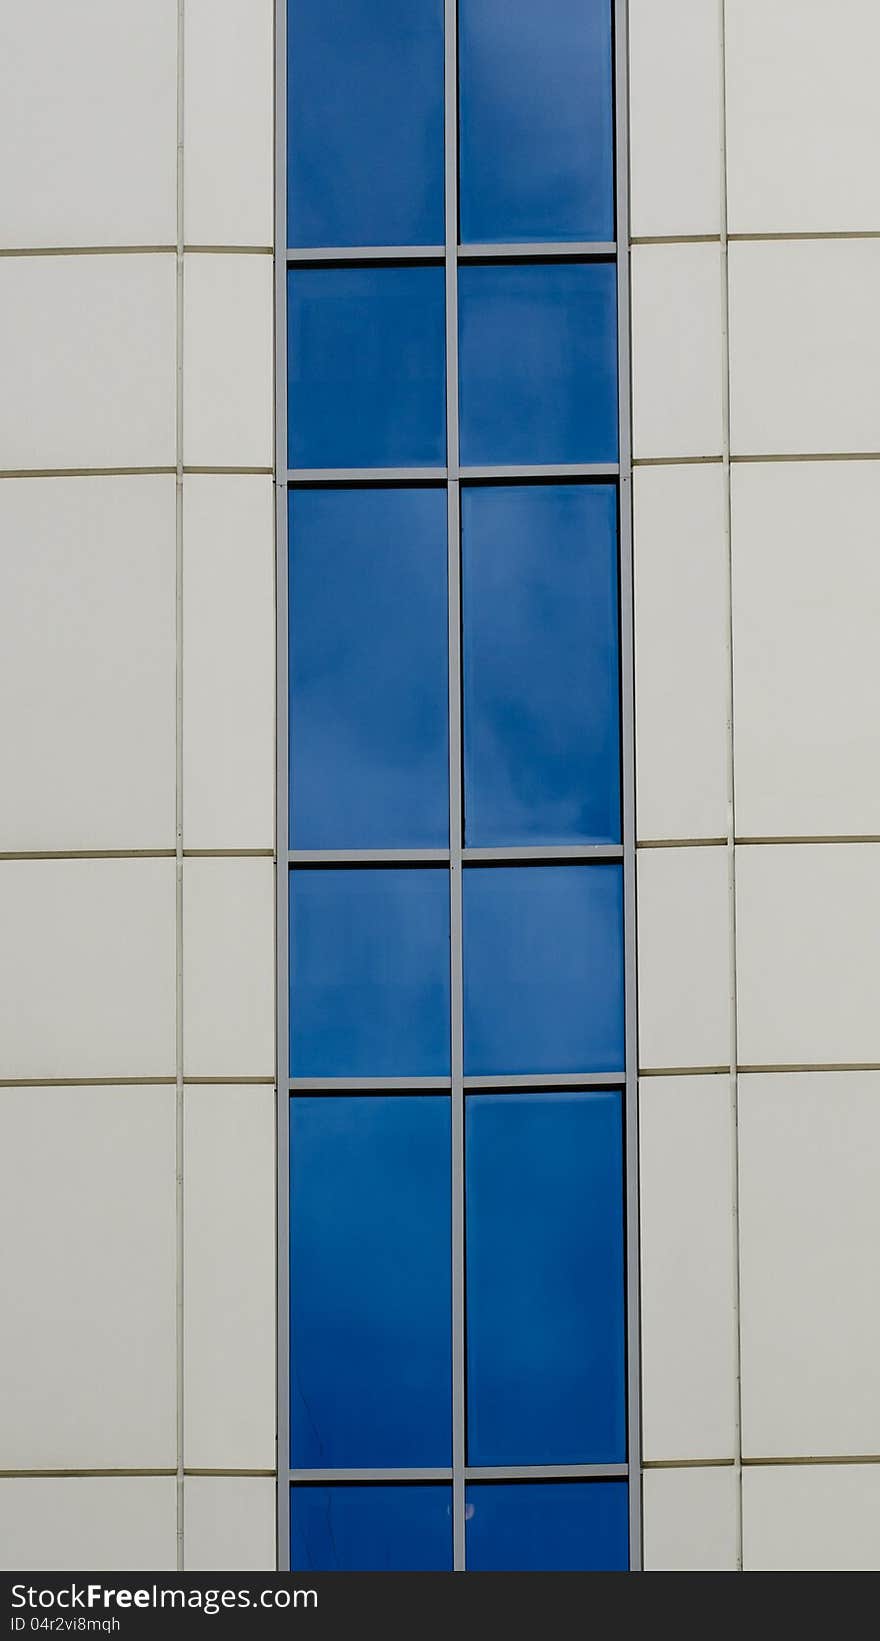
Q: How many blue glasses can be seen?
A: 12